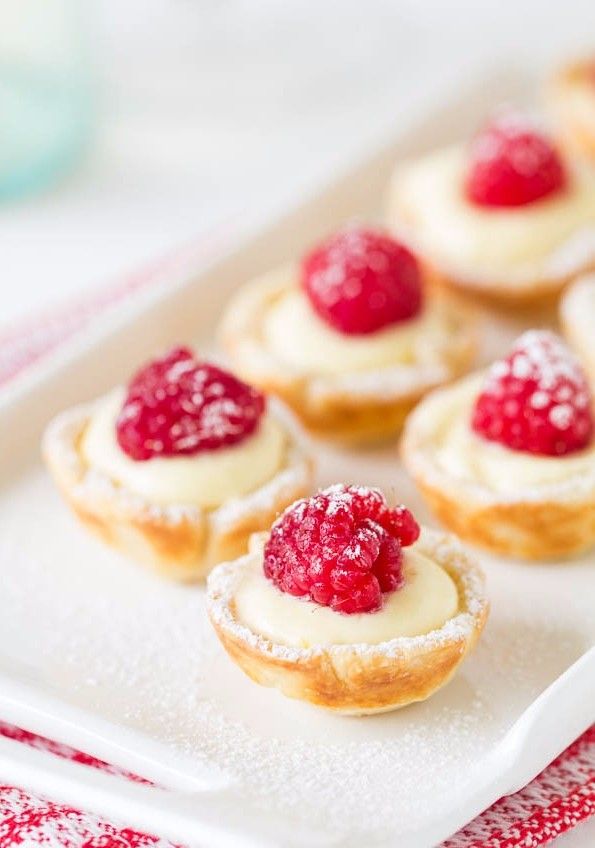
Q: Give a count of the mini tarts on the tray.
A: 7